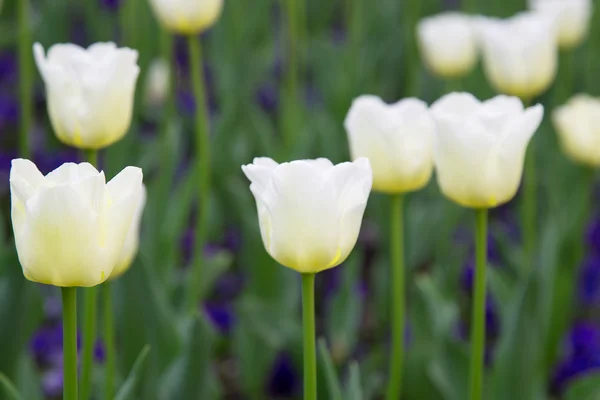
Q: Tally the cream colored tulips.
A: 11